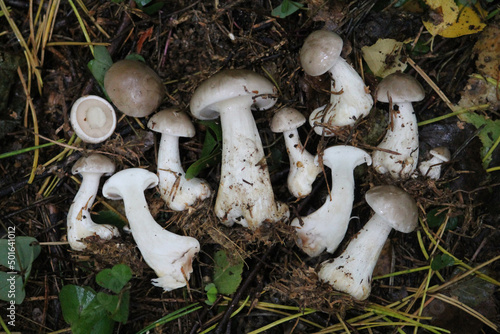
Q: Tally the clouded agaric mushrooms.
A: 12